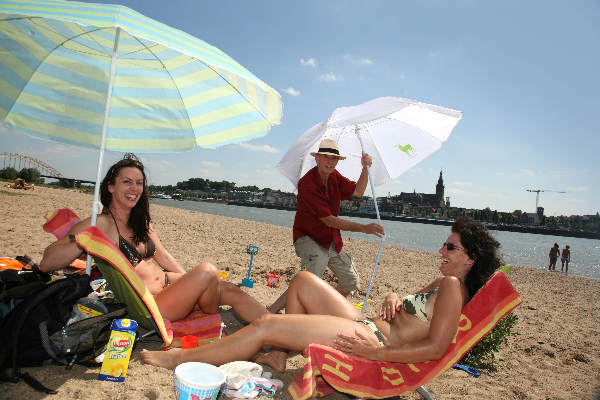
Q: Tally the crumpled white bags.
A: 1